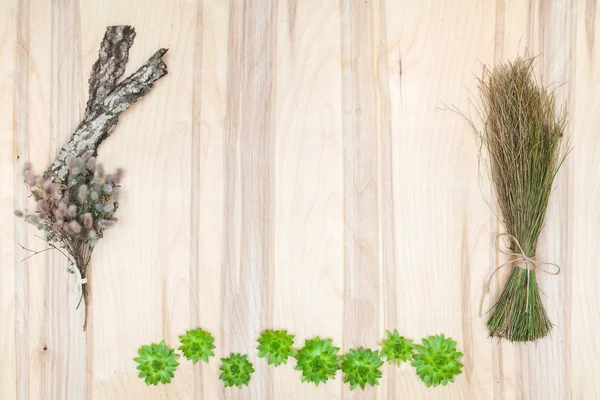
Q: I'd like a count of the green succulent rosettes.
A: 8